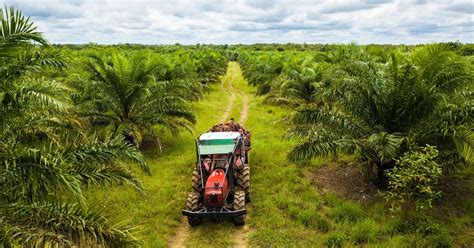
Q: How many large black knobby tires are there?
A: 4